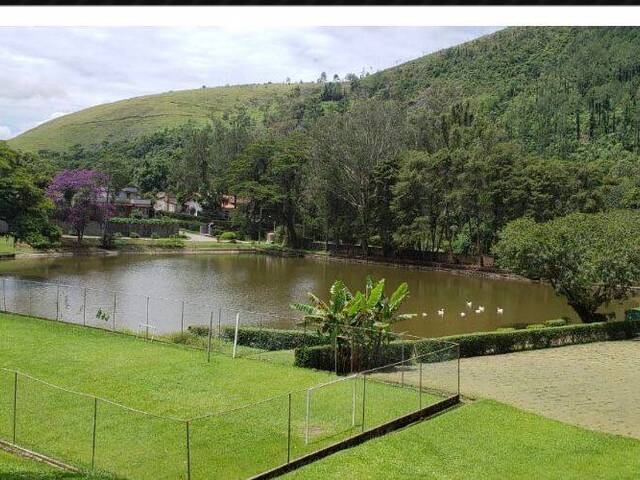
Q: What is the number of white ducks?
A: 7